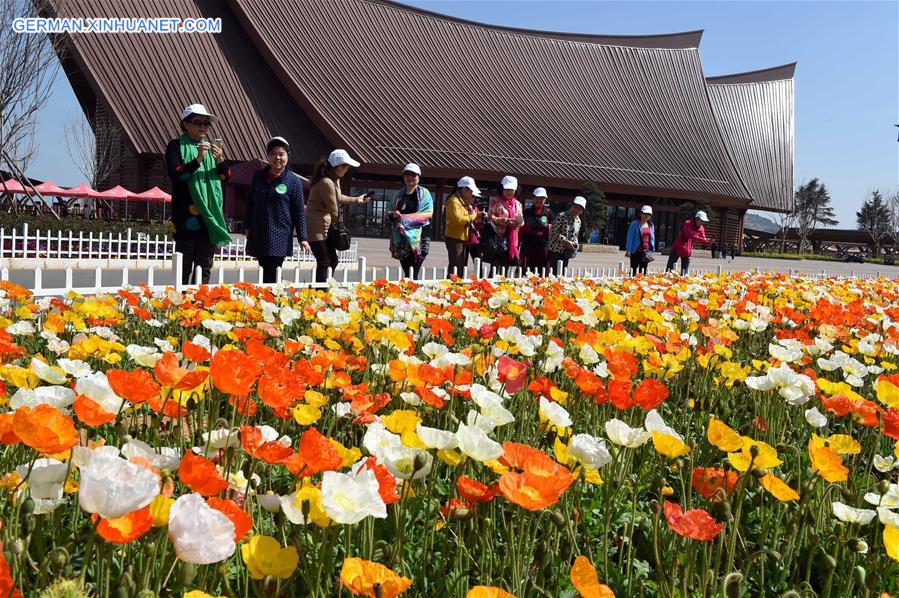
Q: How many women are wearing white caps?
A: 10